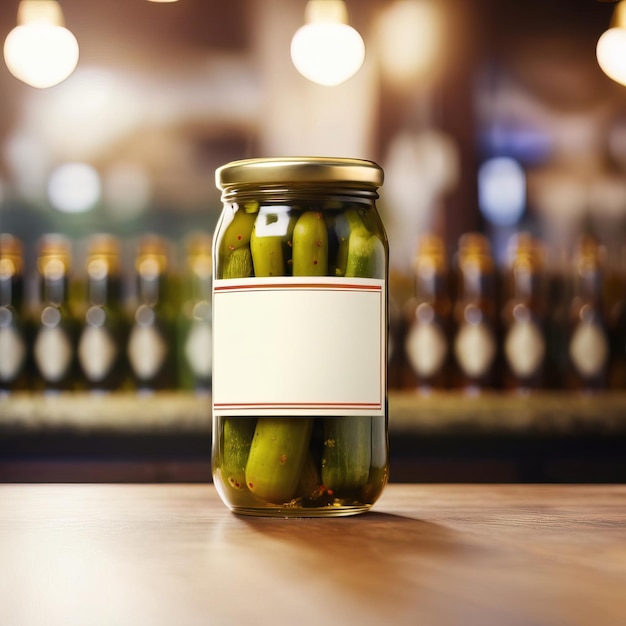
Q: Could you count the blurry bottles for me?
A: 9